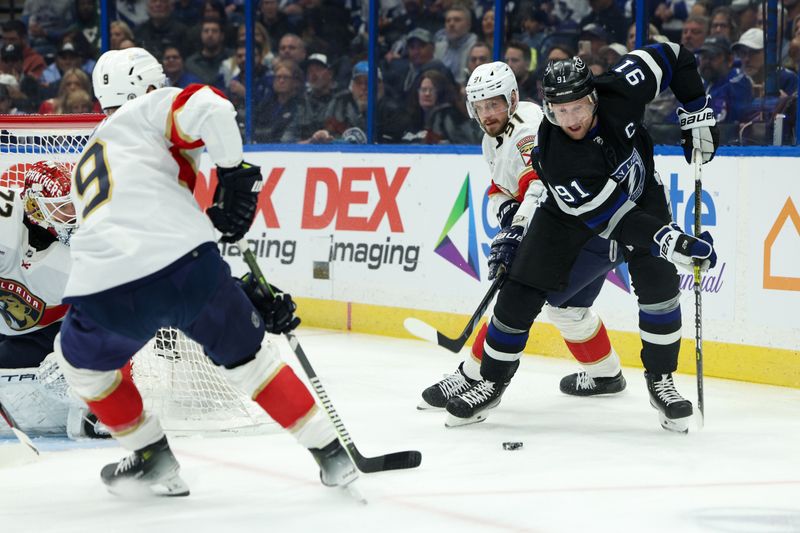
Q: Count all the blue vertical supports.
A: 6